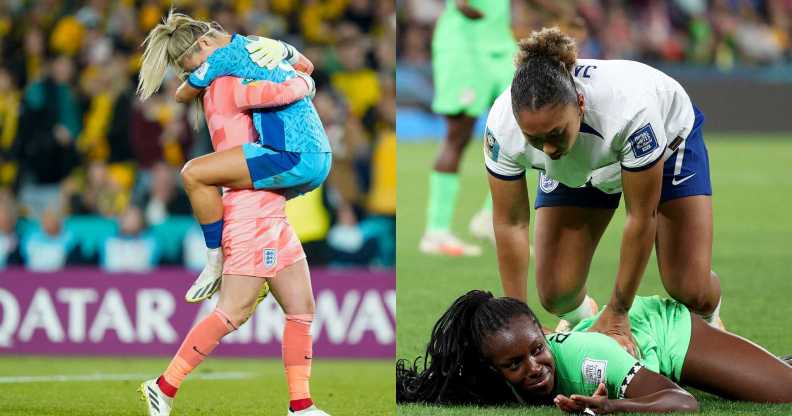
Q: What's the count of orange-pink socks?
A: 2